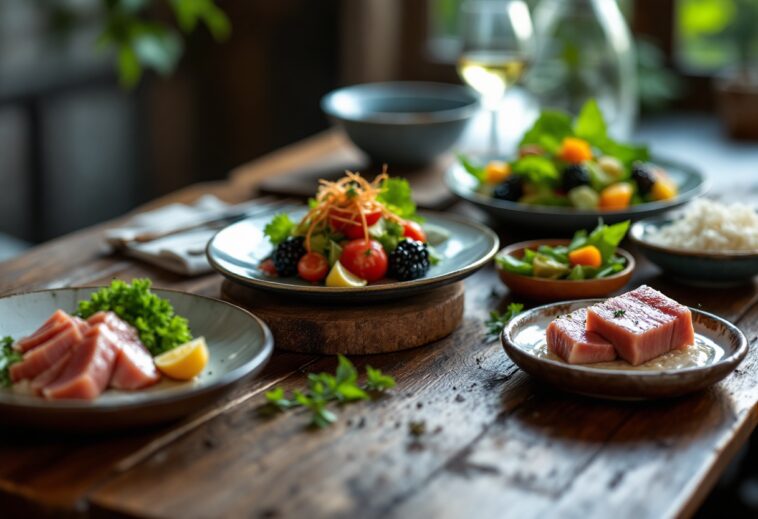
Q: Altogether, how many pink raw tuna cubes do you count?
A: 2